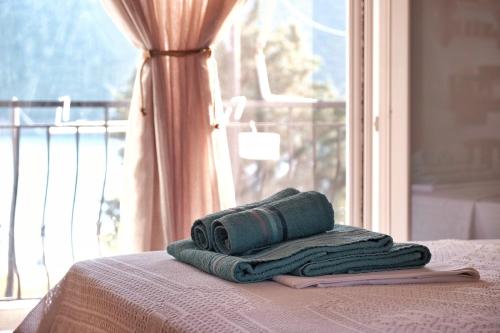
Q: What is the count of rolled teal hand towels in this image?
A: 2